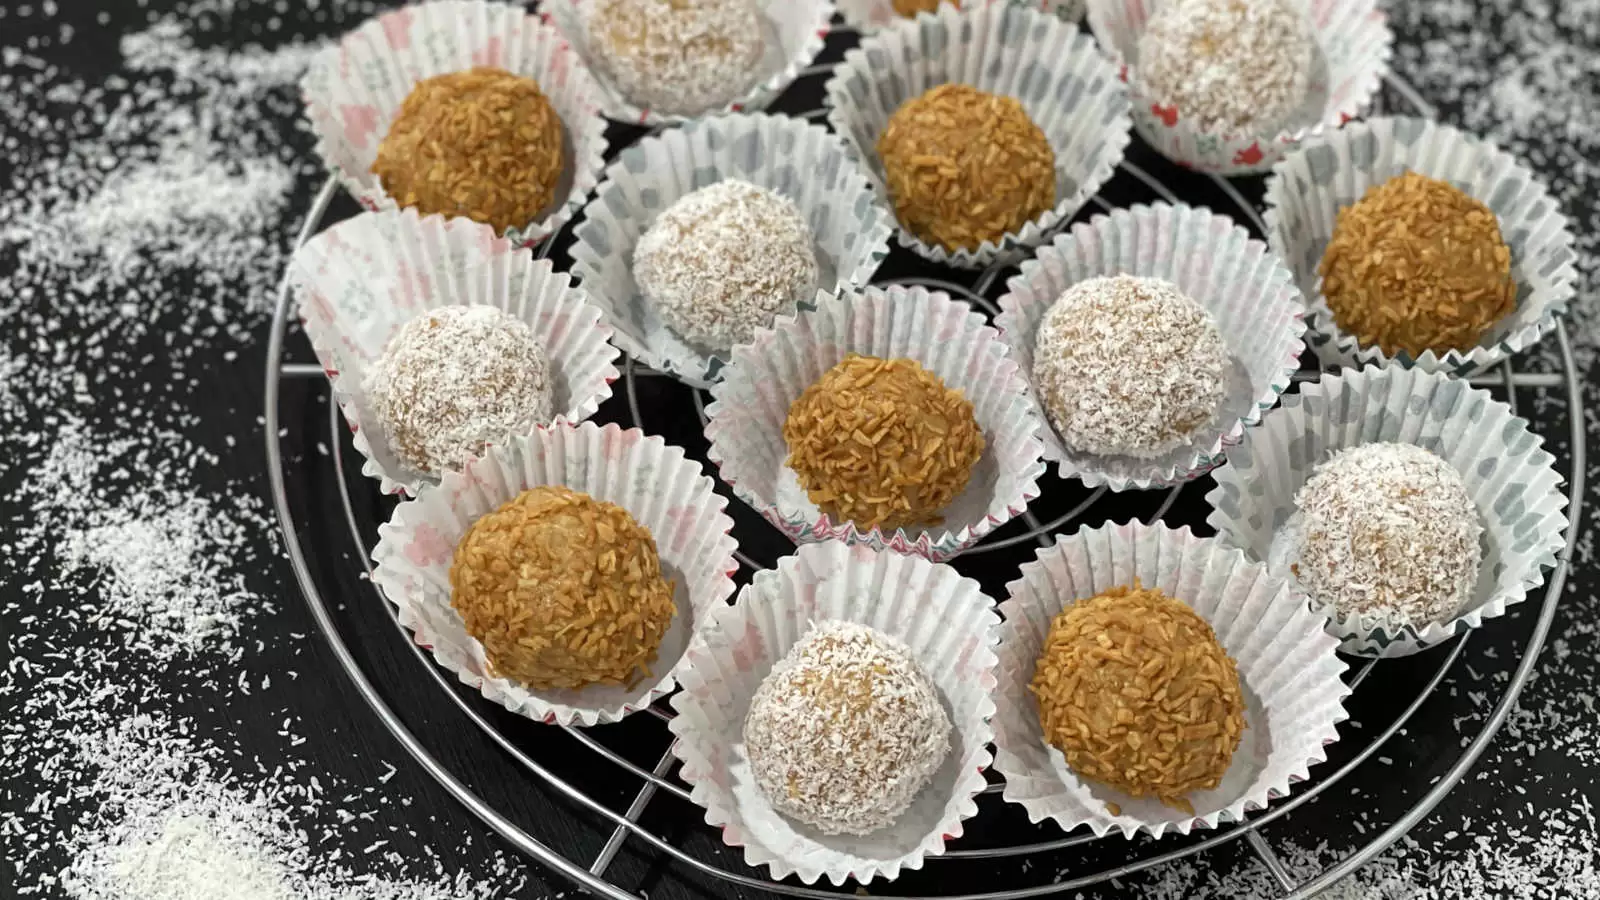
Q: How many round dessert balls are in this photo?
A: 14